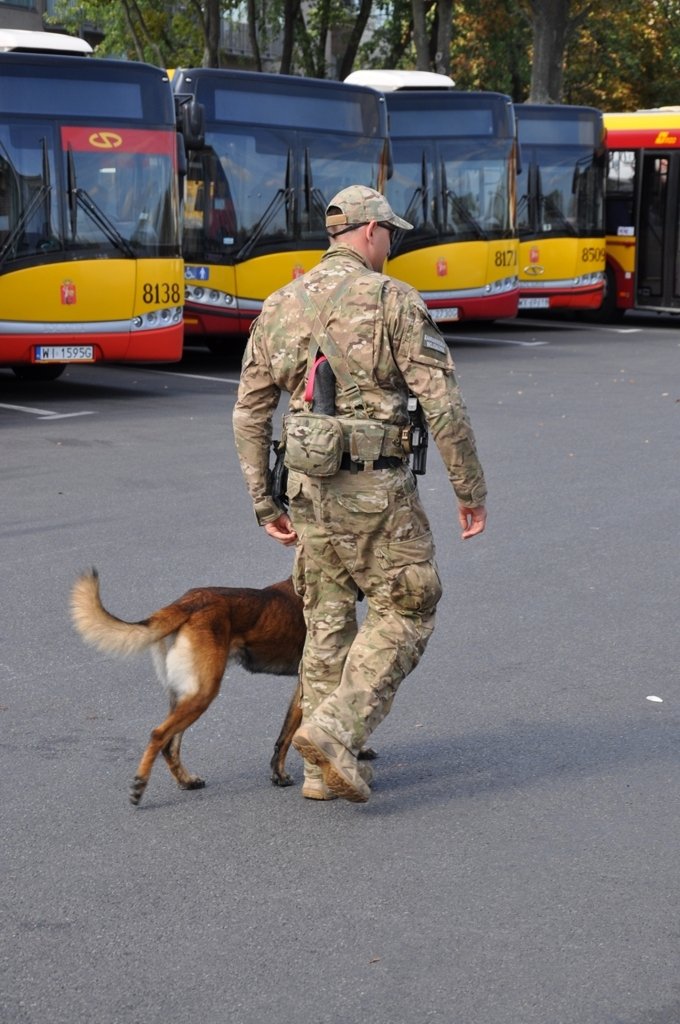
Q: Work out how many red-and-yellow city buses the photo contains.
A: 5